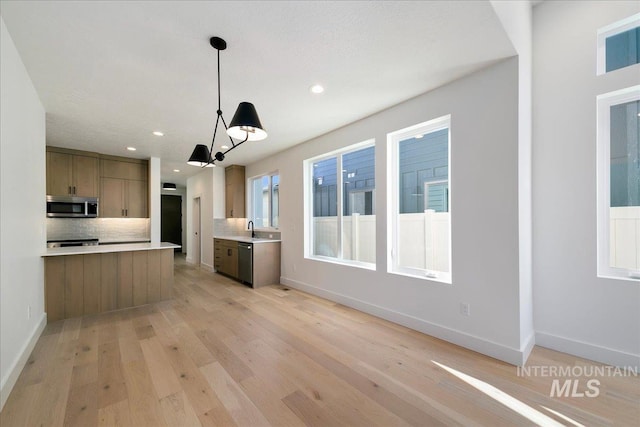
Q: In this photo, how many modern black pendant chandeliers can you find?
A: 1